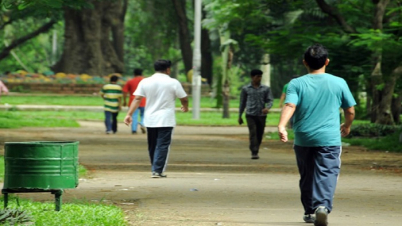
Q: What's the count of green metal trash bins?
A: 1